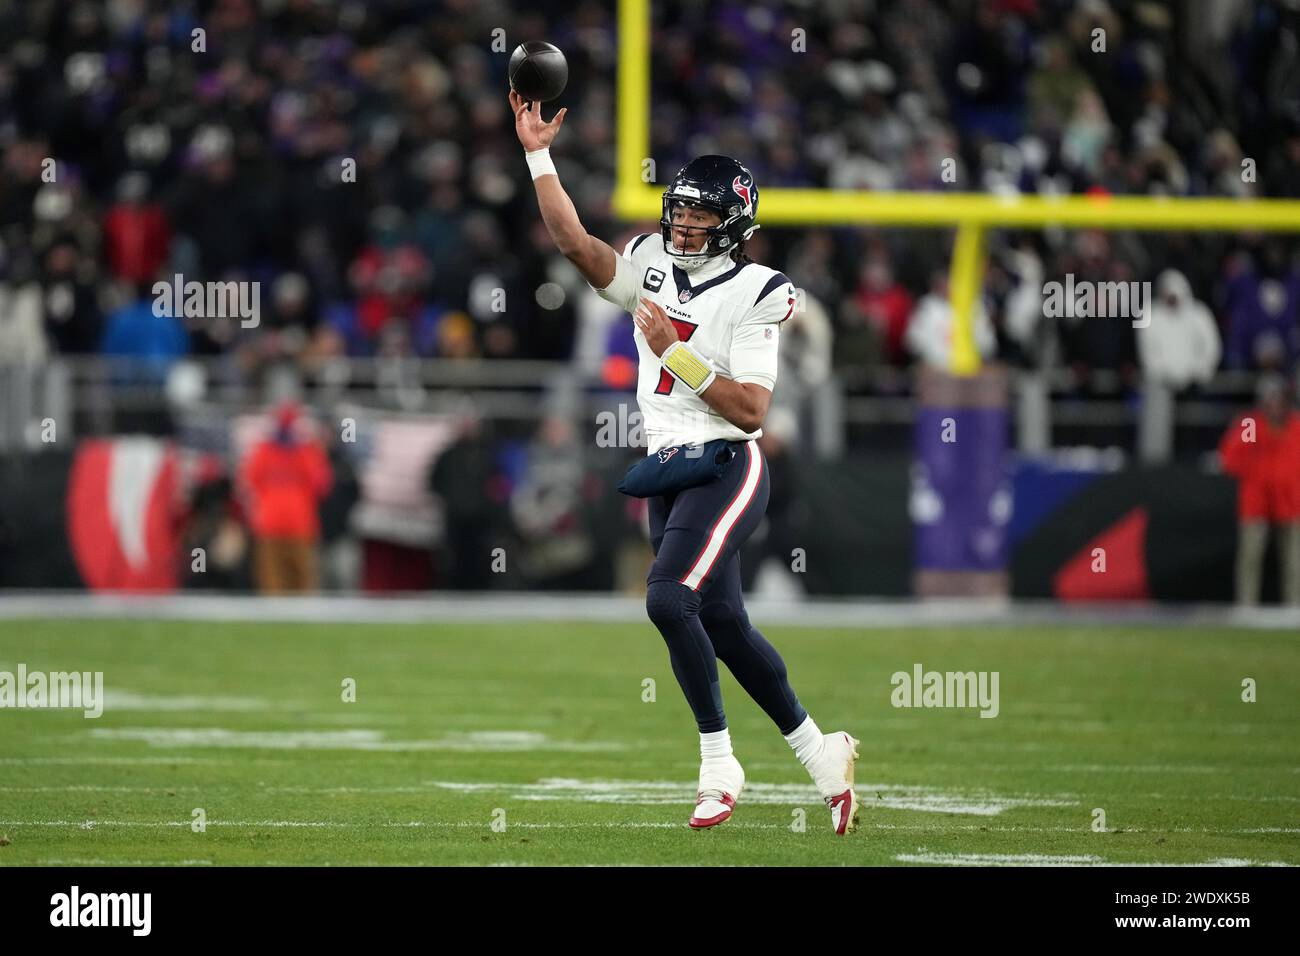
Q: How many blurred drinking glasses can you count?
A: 0